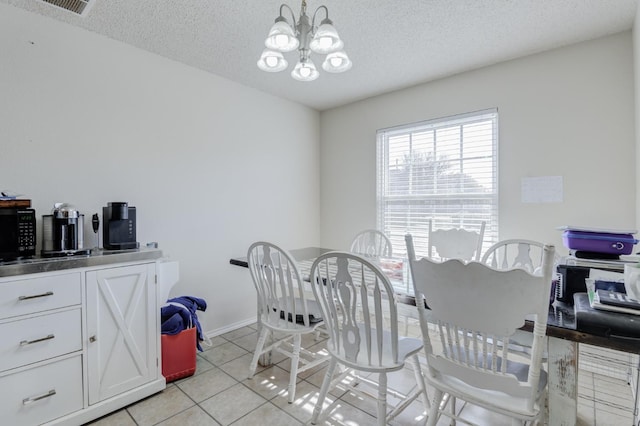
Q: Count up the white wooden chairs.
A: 6